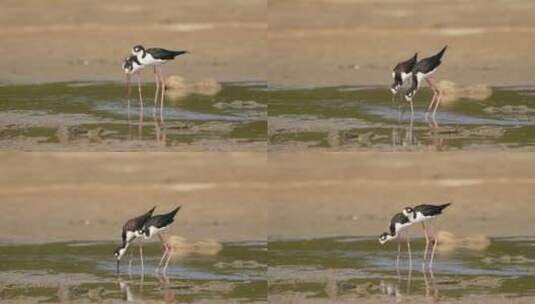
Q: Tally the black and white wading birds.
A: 8